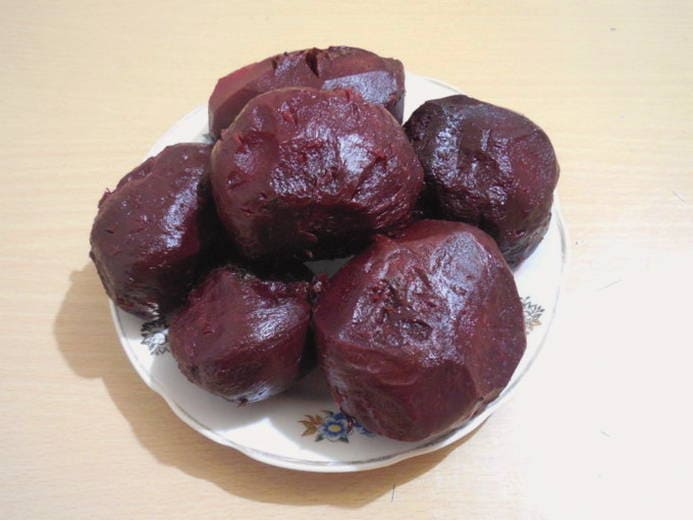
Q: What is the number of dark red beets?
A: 6